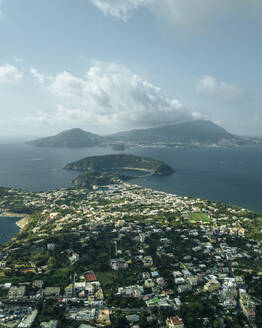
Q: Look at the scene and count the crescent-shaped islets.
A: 1